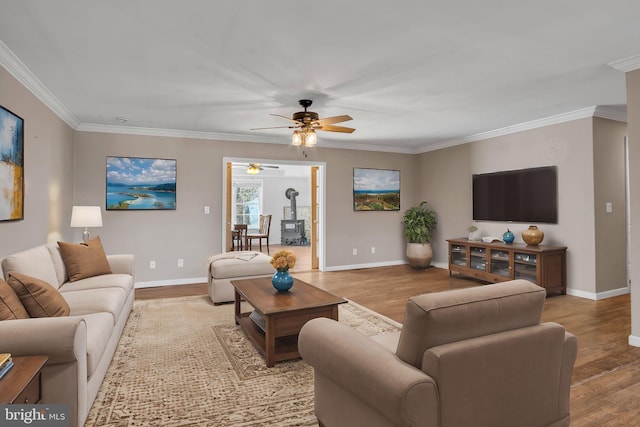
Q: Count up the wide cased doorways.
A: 1